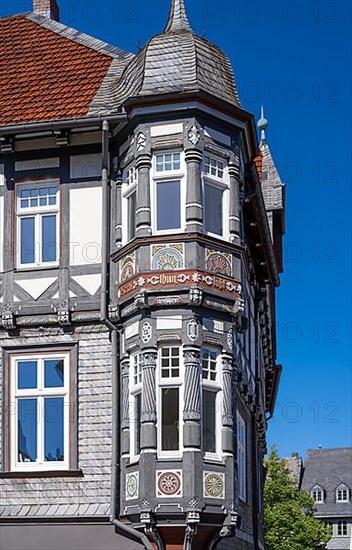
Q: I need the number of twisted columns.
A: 4